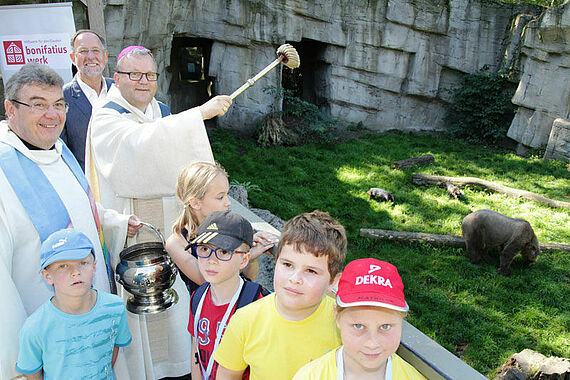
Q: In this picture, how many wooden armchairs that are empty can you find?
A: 0